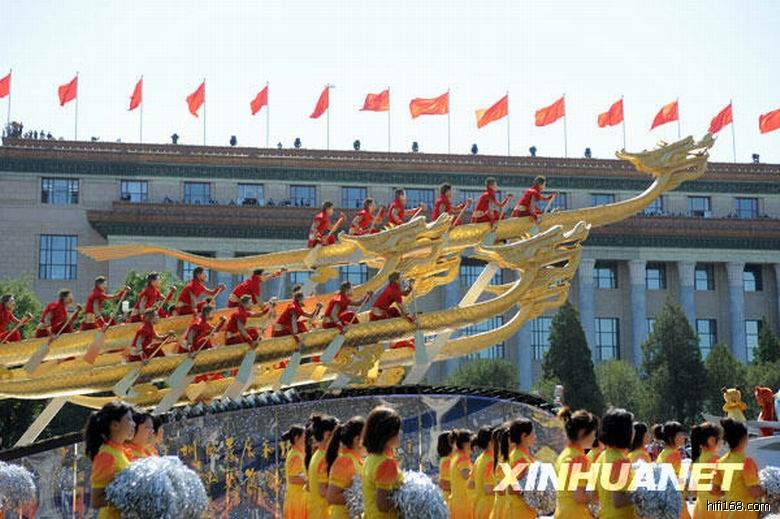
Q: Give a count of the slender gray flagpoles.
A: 13